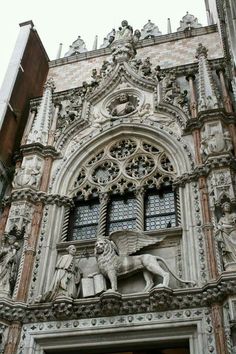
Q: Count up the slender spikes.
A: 3